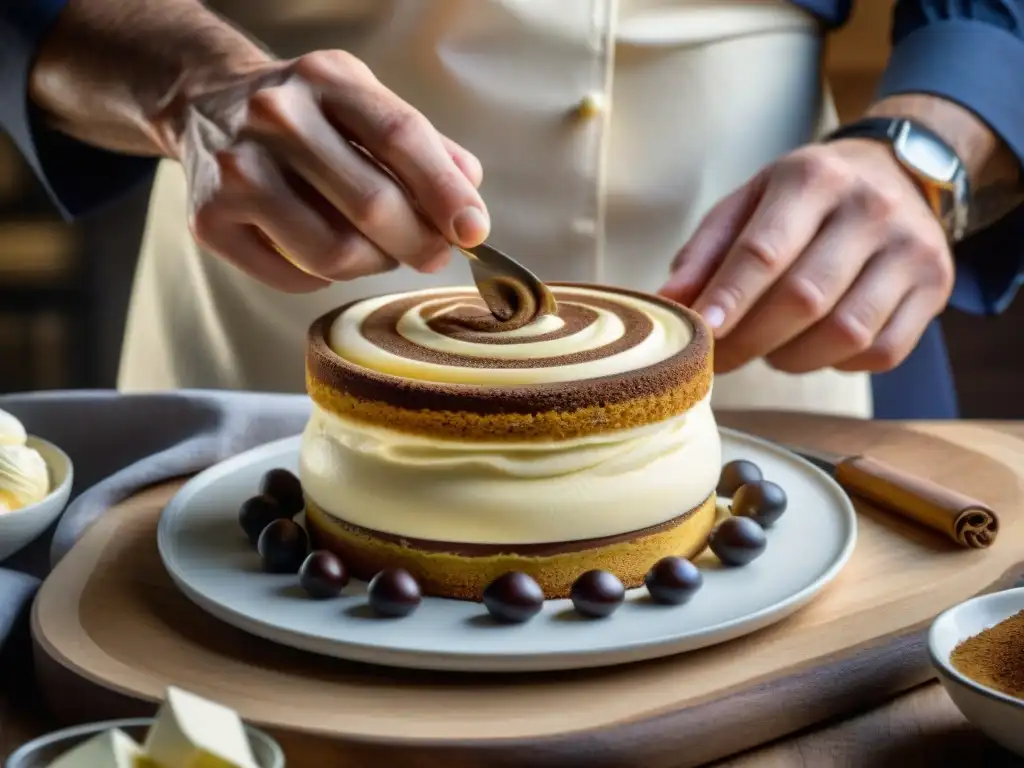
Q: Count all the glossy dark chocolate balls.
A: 11